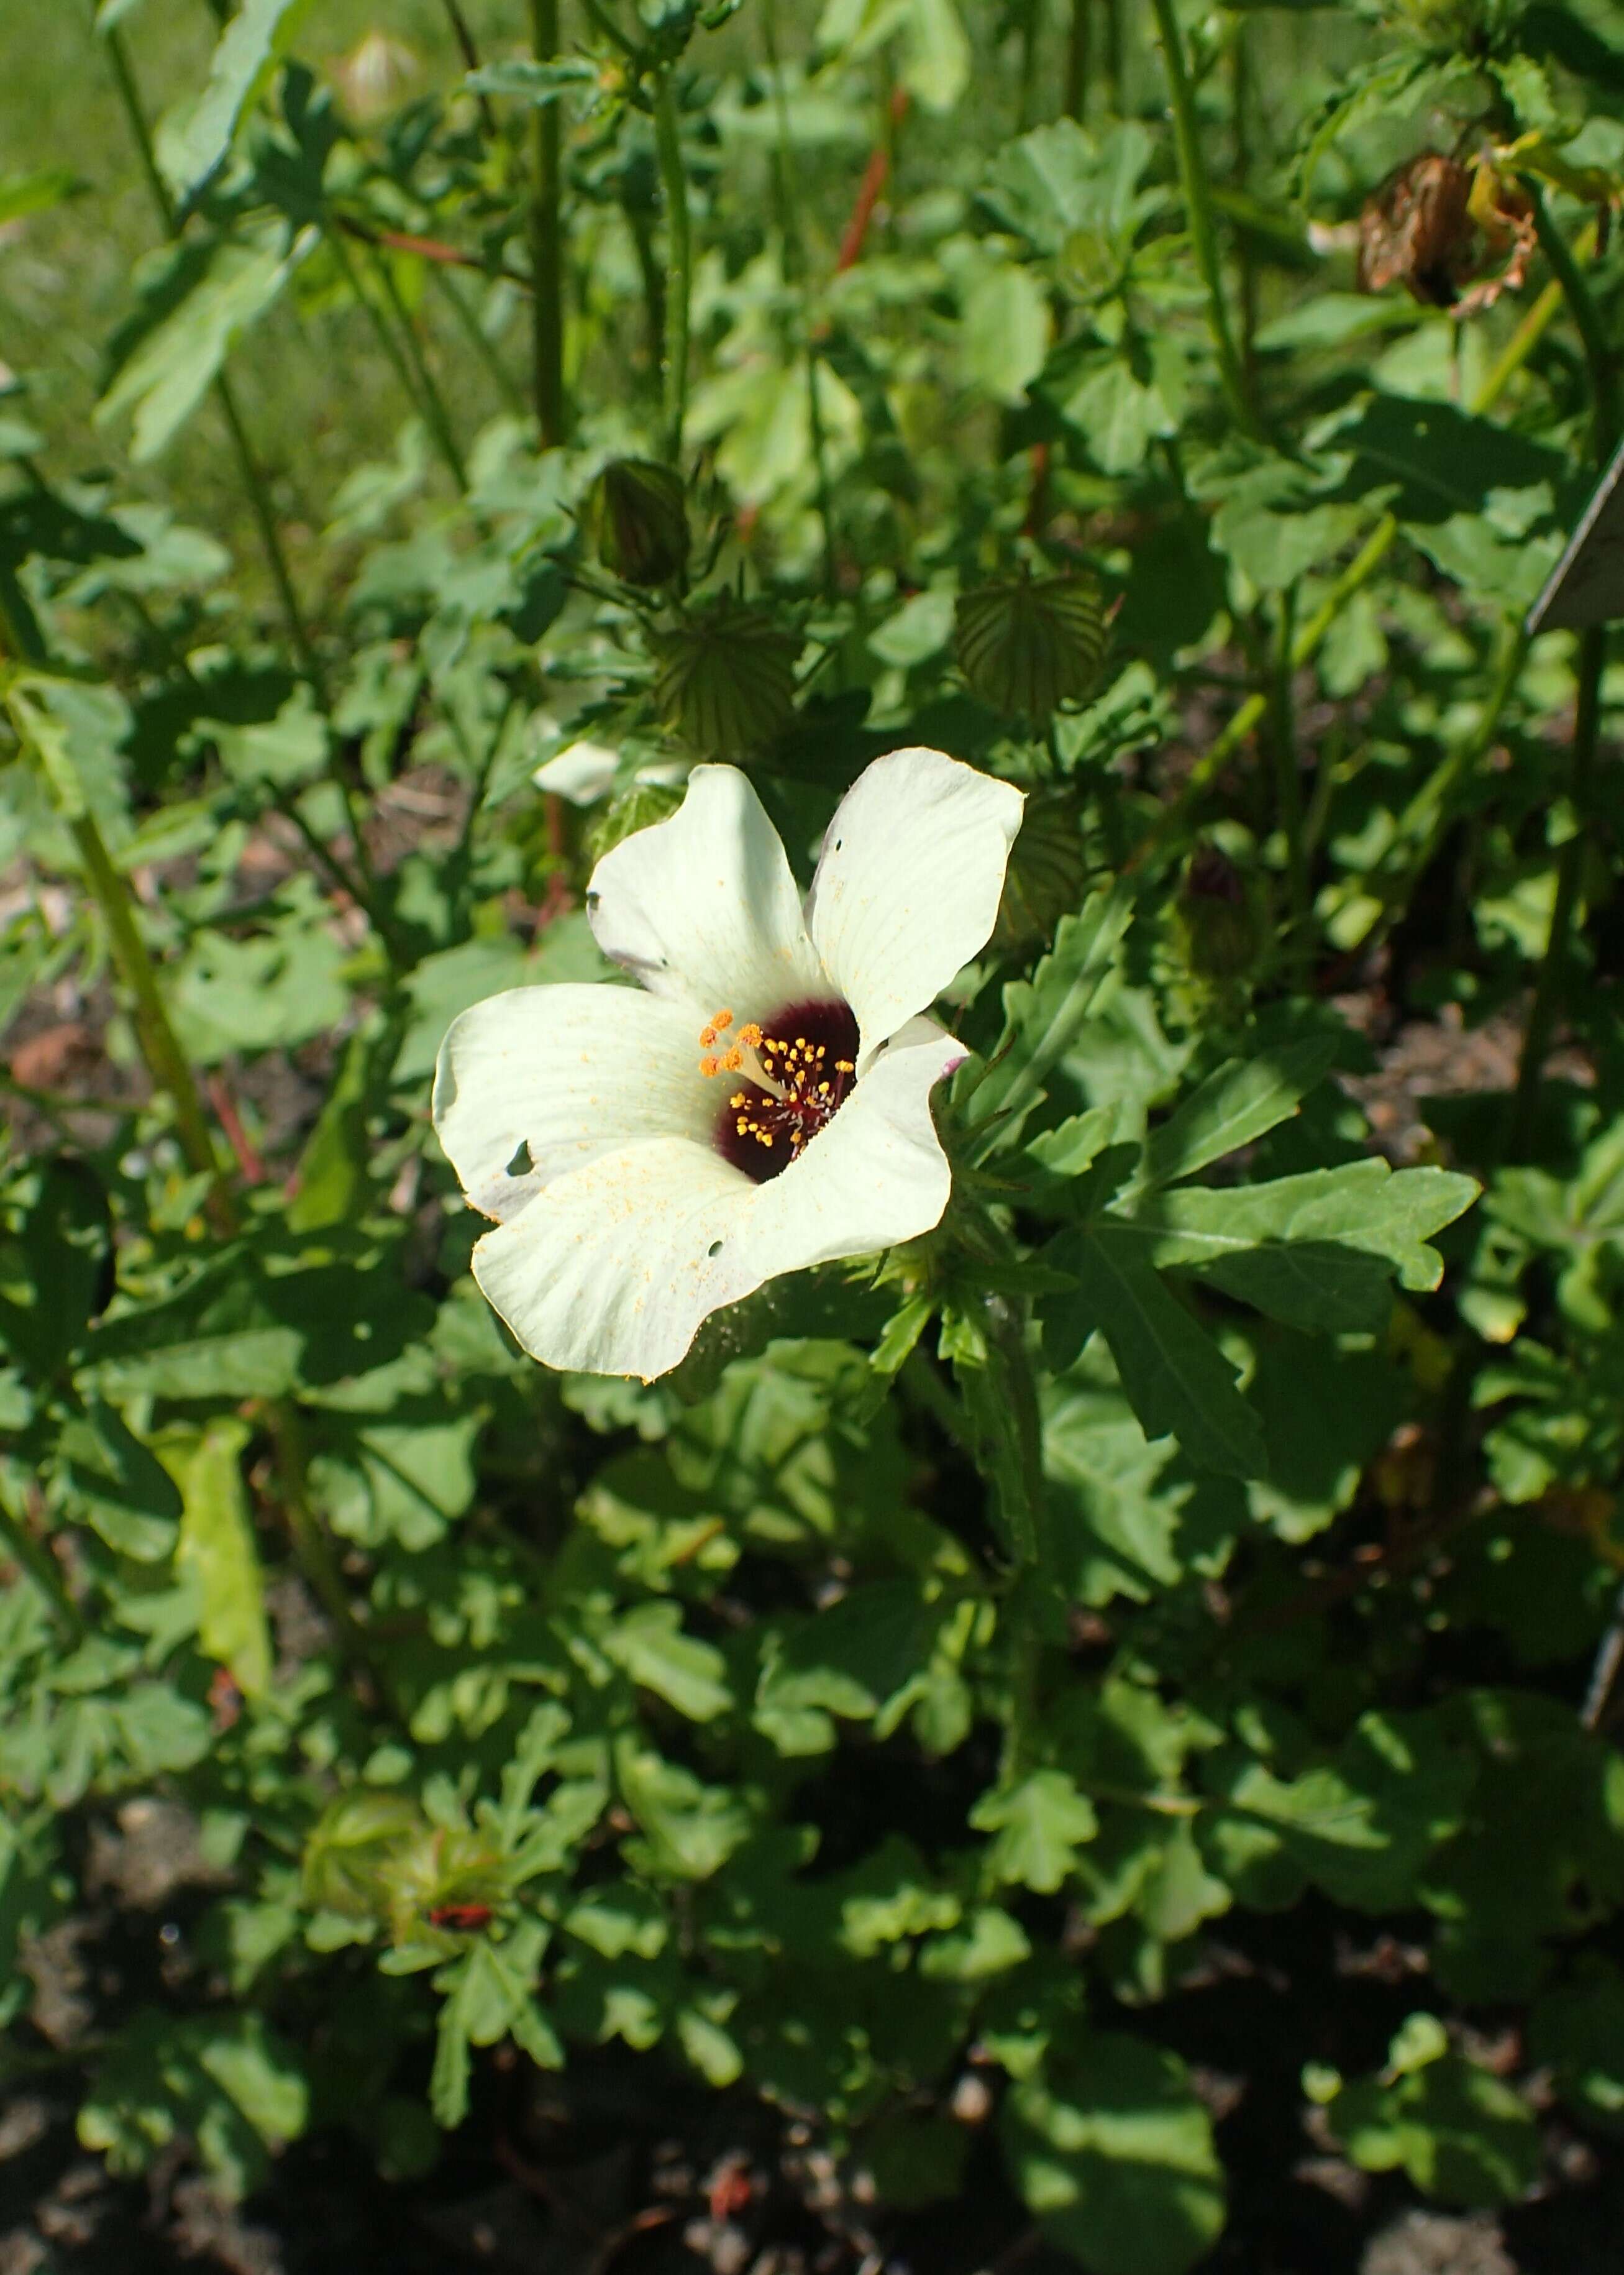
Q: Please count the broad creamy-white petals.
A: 5